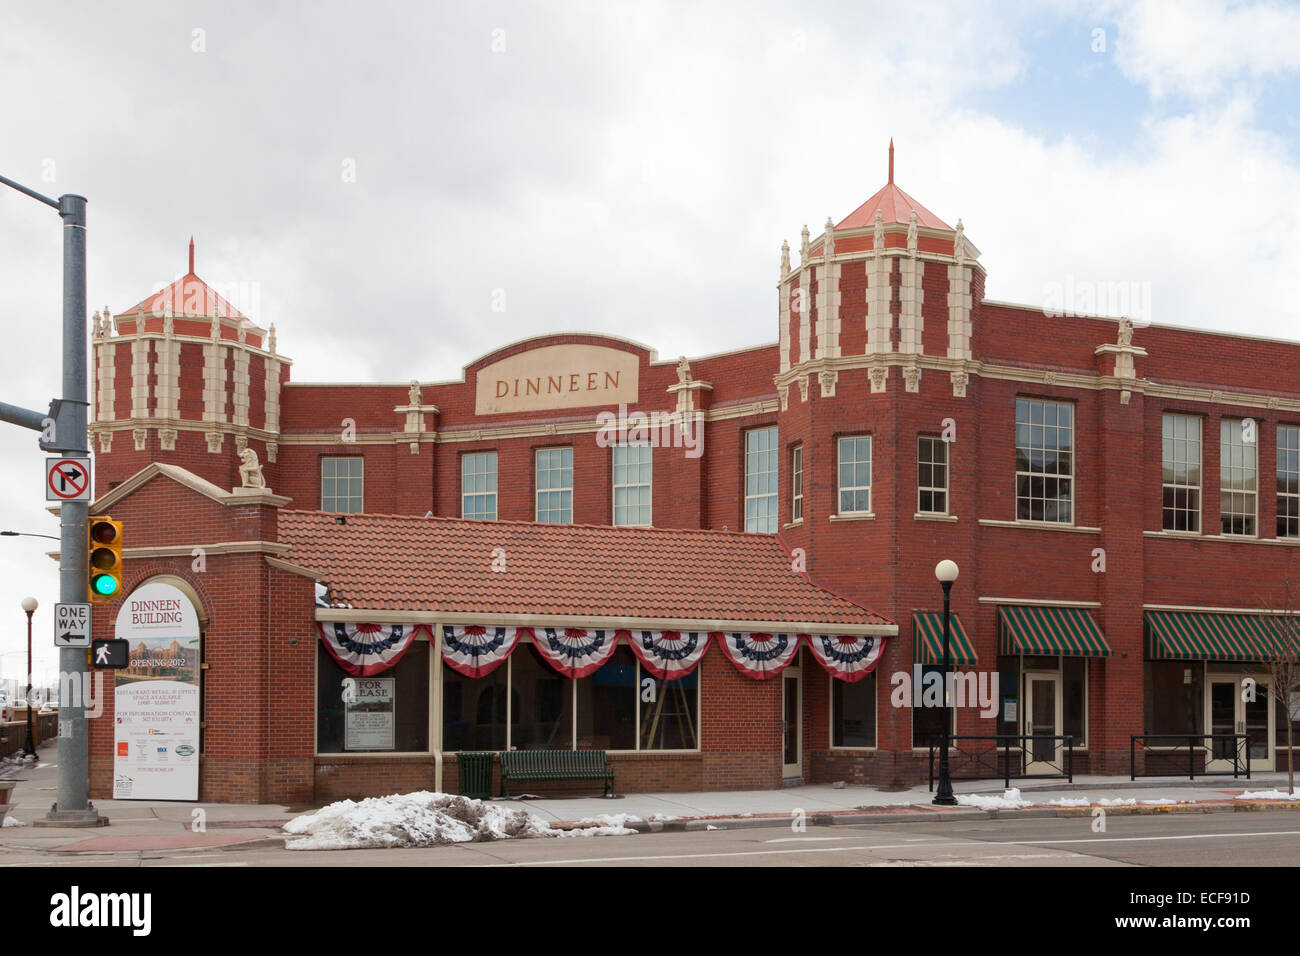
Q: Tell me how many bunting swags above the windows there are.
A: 6